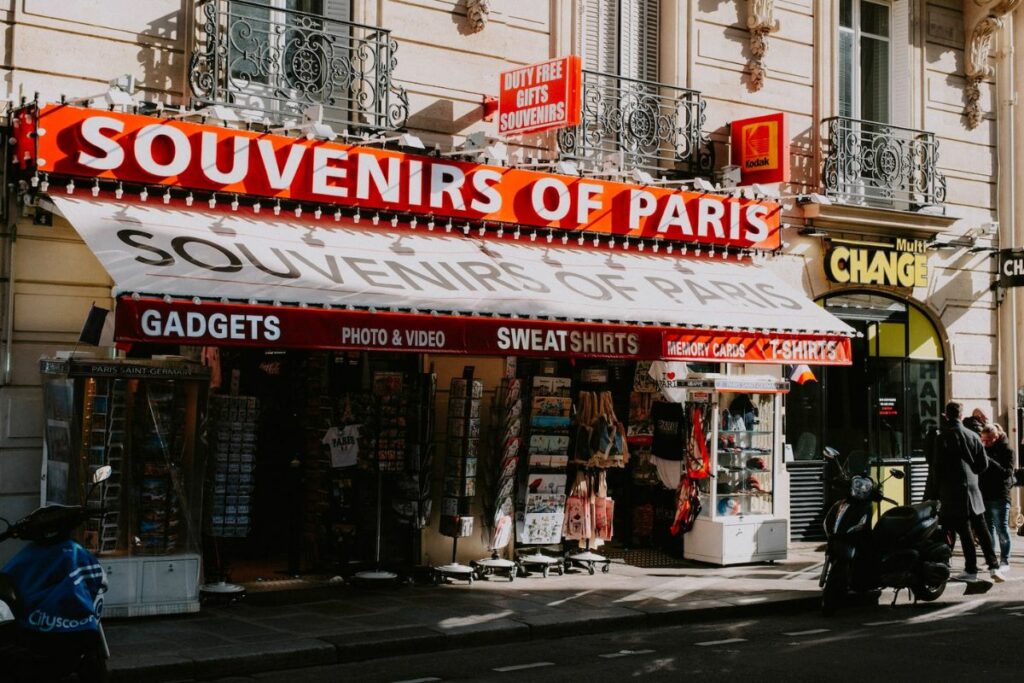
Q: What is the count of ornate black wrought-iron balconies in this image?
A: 3